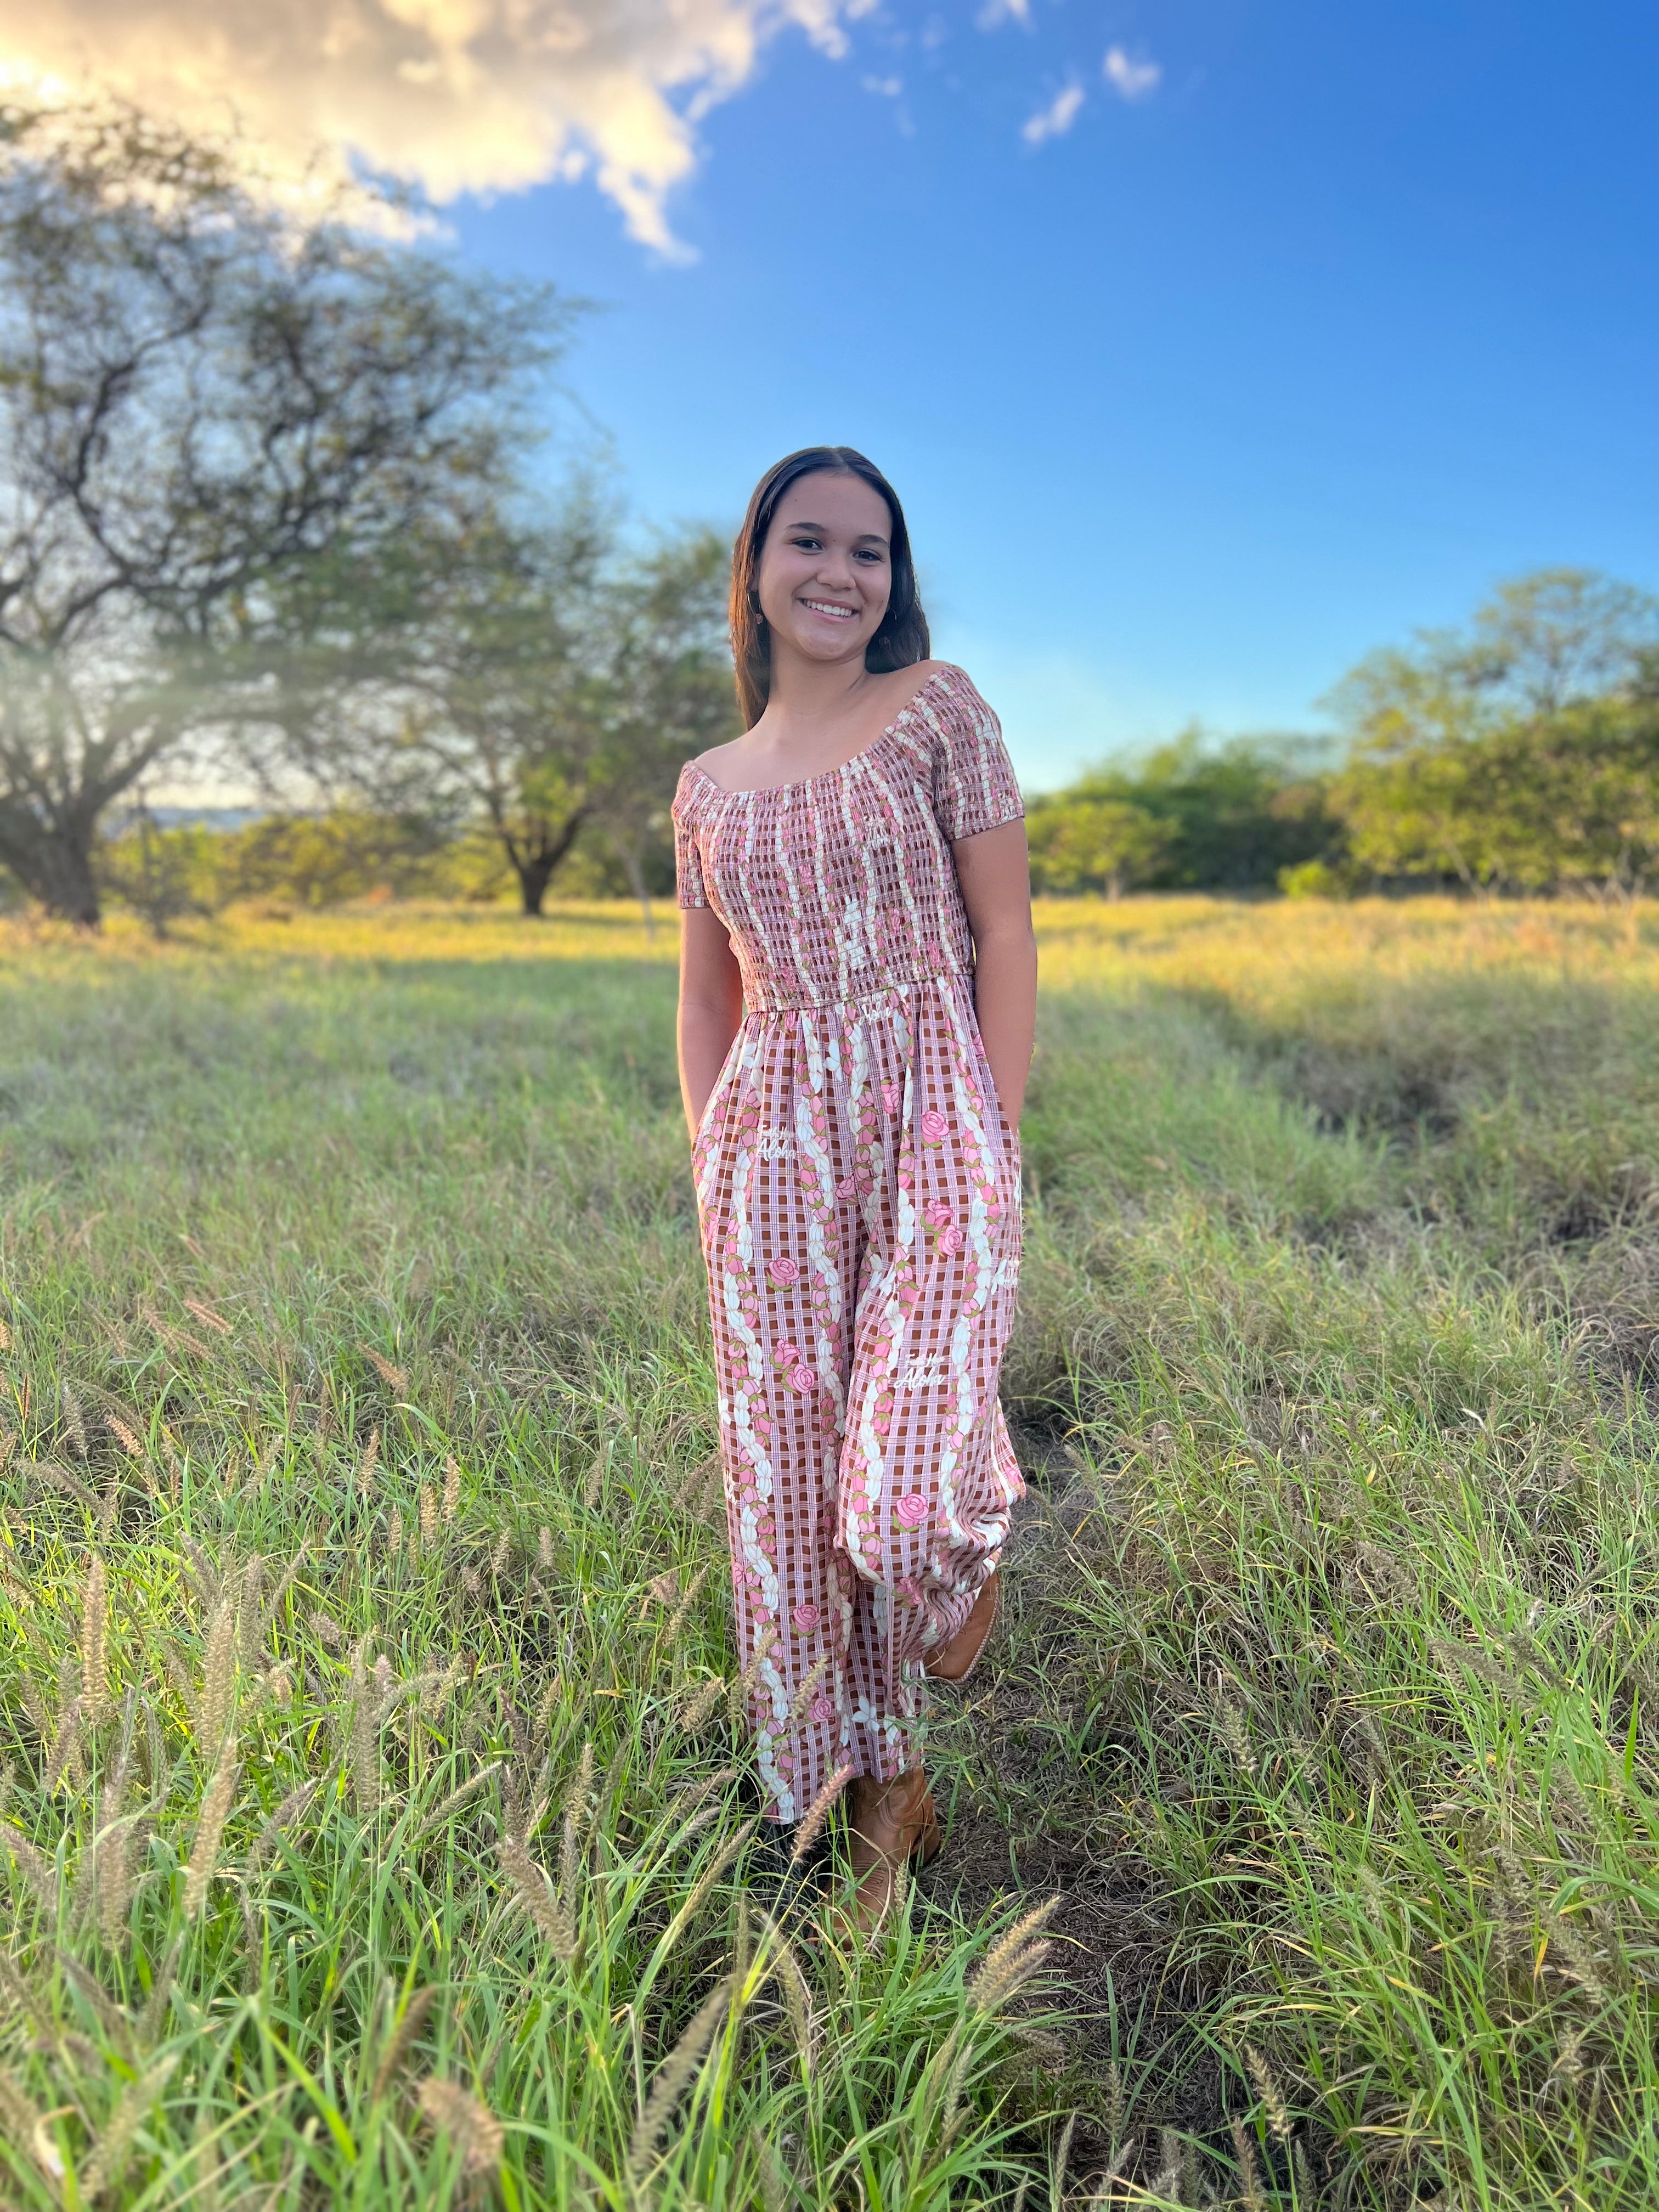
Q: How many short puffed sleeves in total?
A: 2